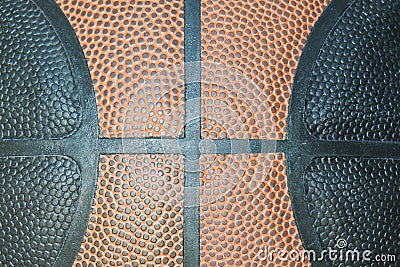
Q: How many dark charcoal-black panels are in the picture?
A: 4